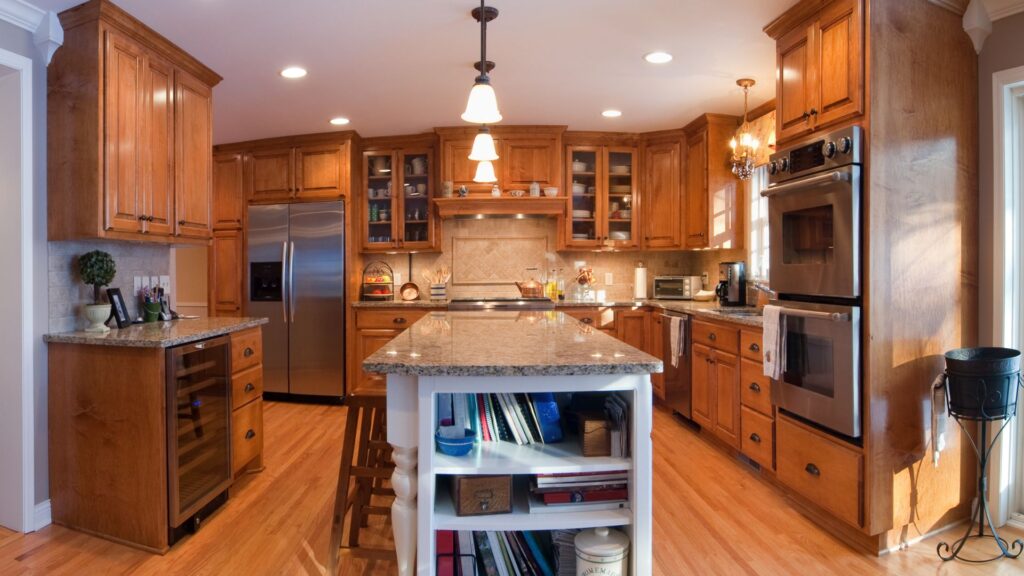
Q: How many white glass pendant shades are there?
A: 3